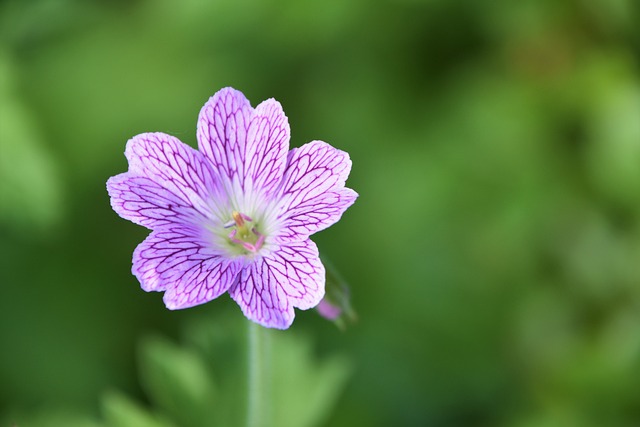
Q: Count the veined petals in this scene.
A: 5